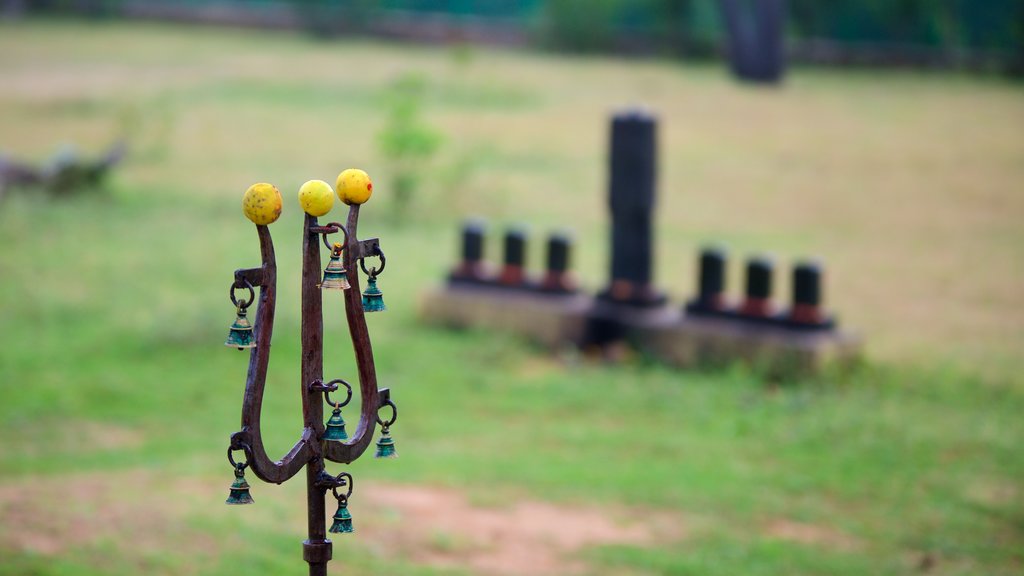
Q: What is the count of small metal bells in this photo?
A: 7